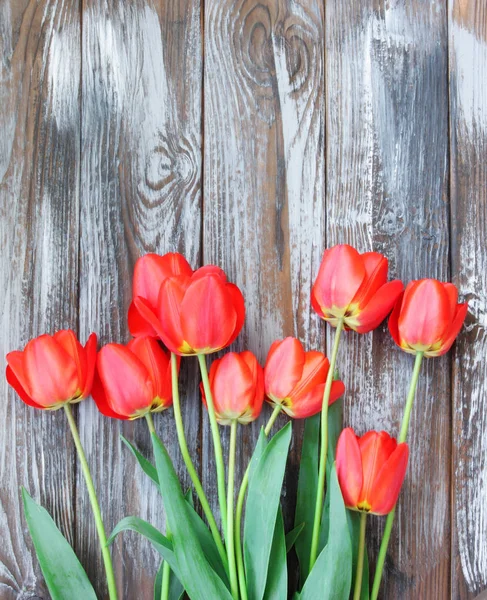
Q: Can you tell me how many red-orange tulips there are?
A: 9